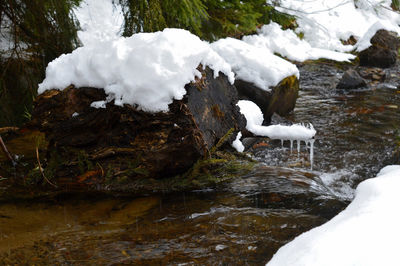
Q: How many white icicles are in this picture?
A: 5